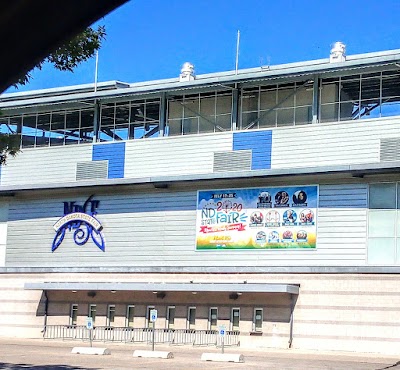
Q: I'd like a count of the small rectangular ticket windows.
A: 10